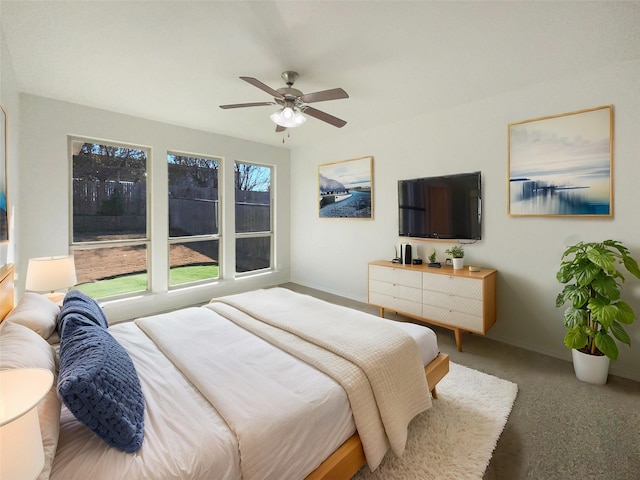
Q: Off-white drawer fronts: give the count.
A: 6